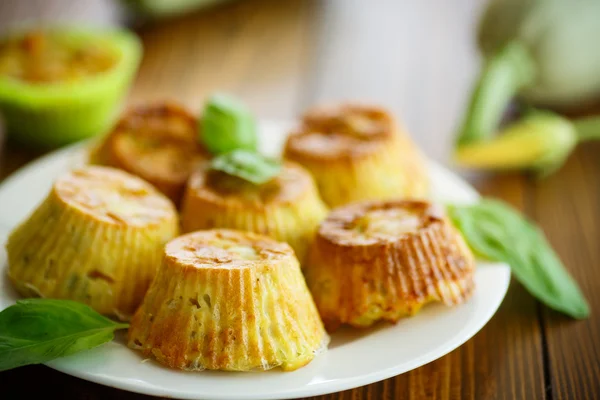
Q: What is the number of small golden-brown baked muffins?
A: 6